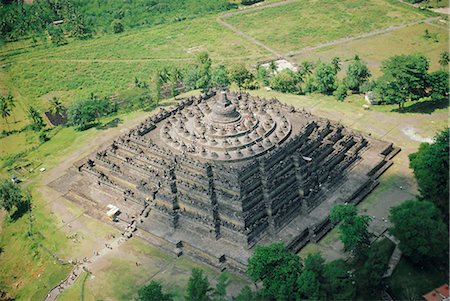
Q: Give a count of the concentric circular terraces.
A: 3